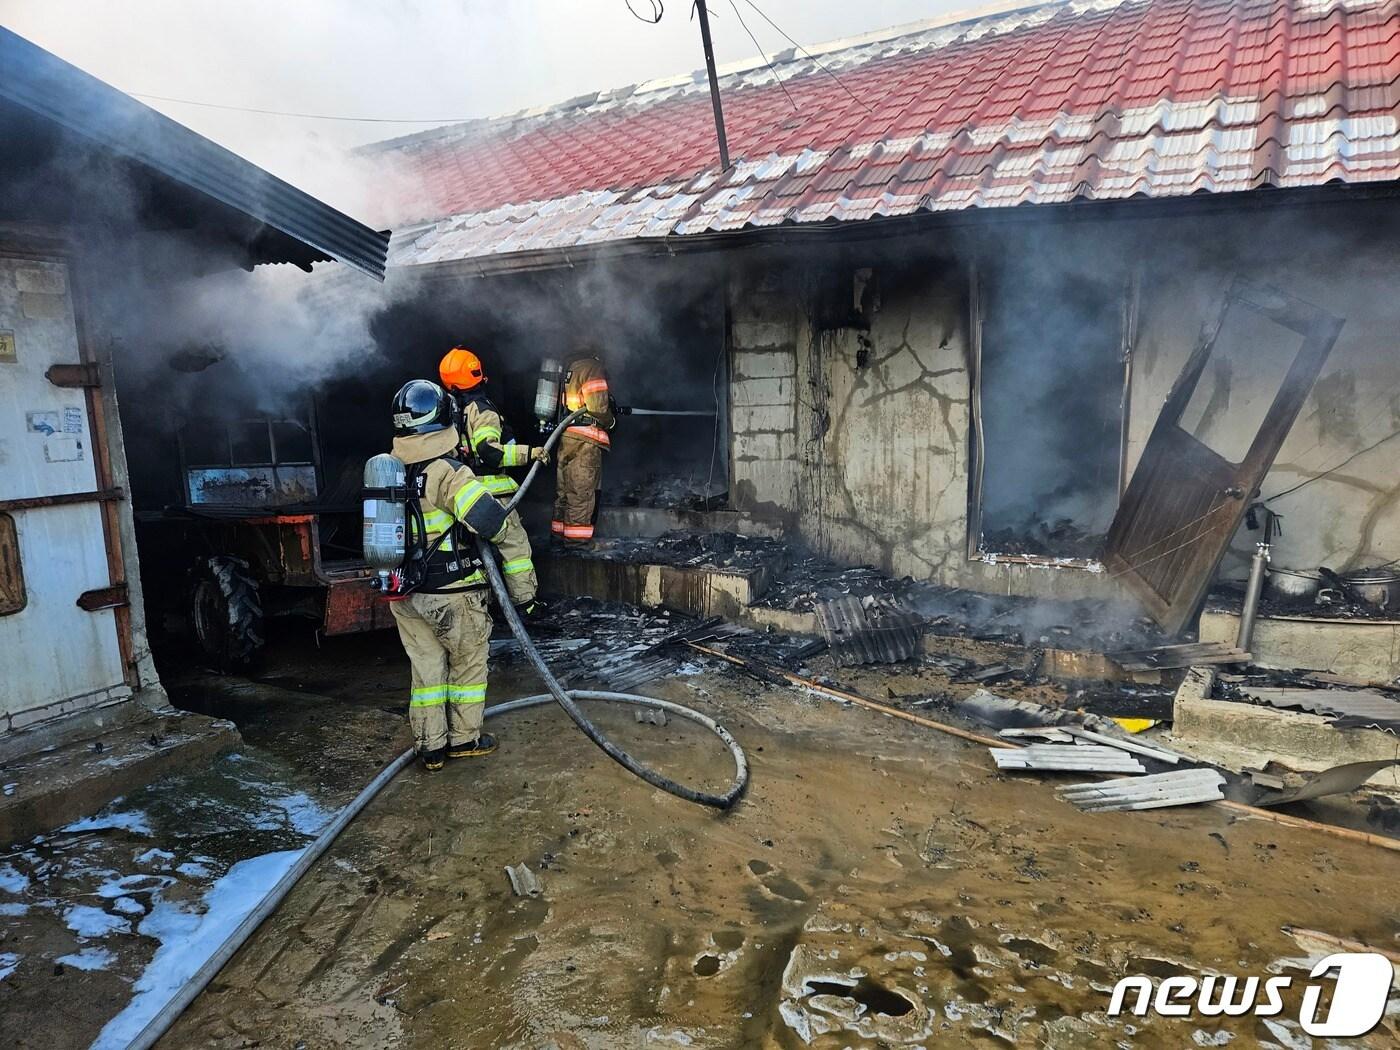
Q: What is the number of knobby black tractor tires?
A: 1